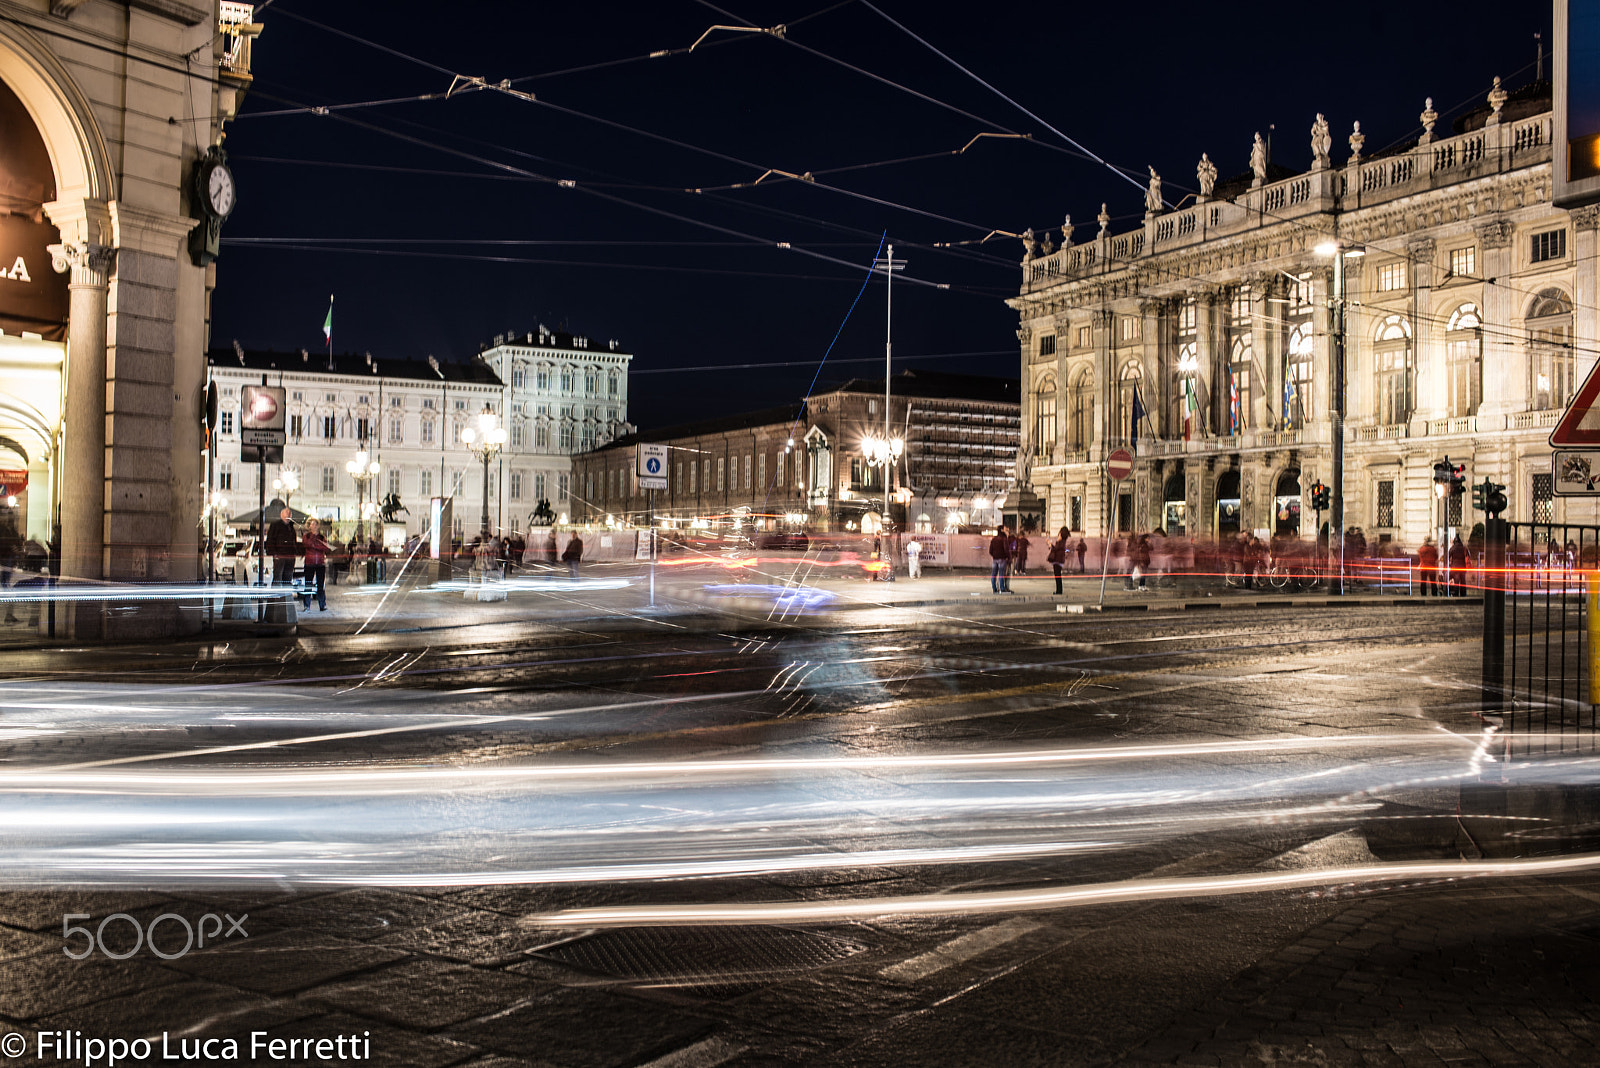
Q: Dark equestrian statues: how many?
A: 2